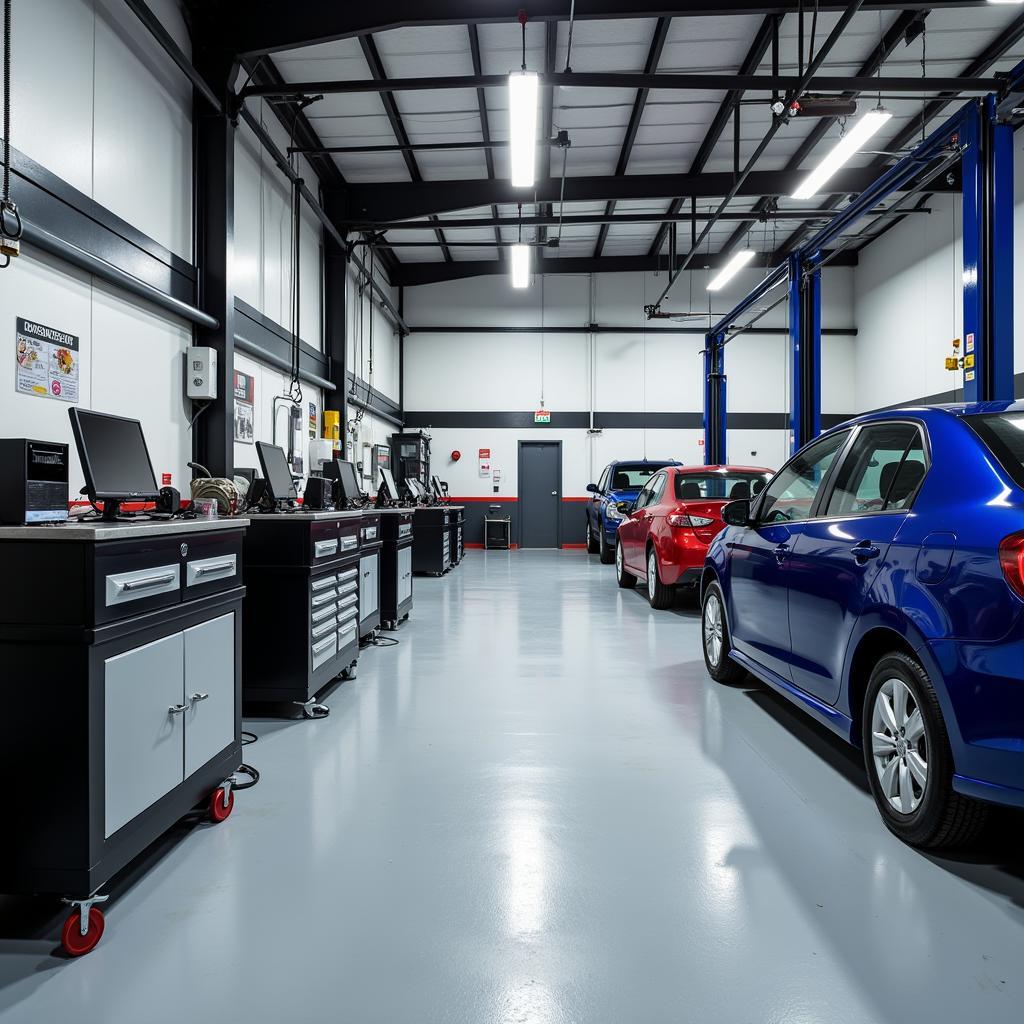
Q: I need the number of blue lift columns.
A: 3